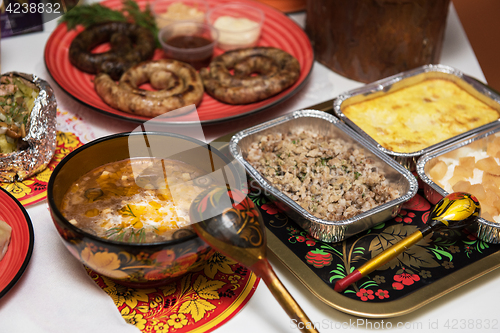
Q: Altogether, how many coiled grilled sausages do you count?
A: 3